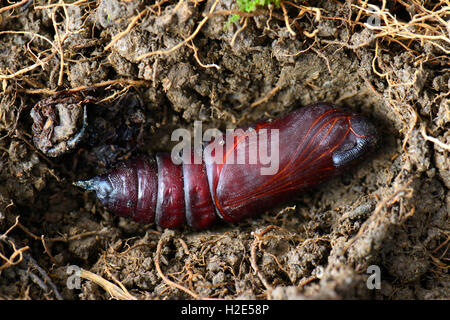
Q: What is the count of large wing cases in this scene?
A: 1